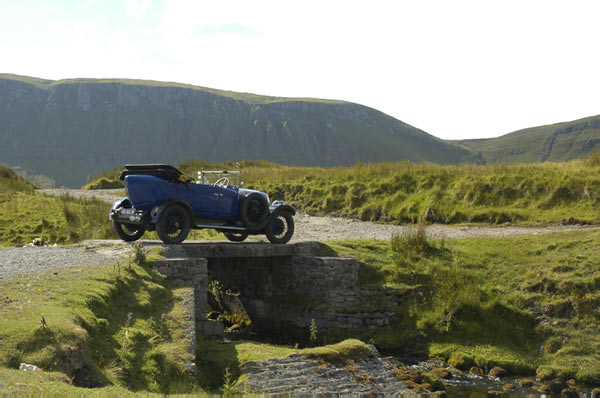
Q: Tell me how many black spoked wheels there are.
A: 5